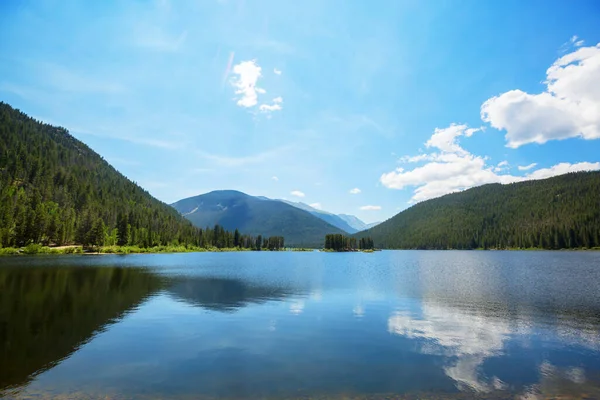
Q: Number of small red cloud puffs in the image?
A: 0